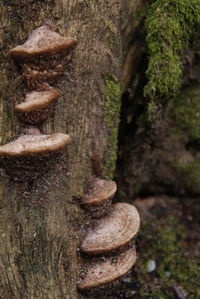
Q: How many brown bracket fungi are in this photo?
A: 6